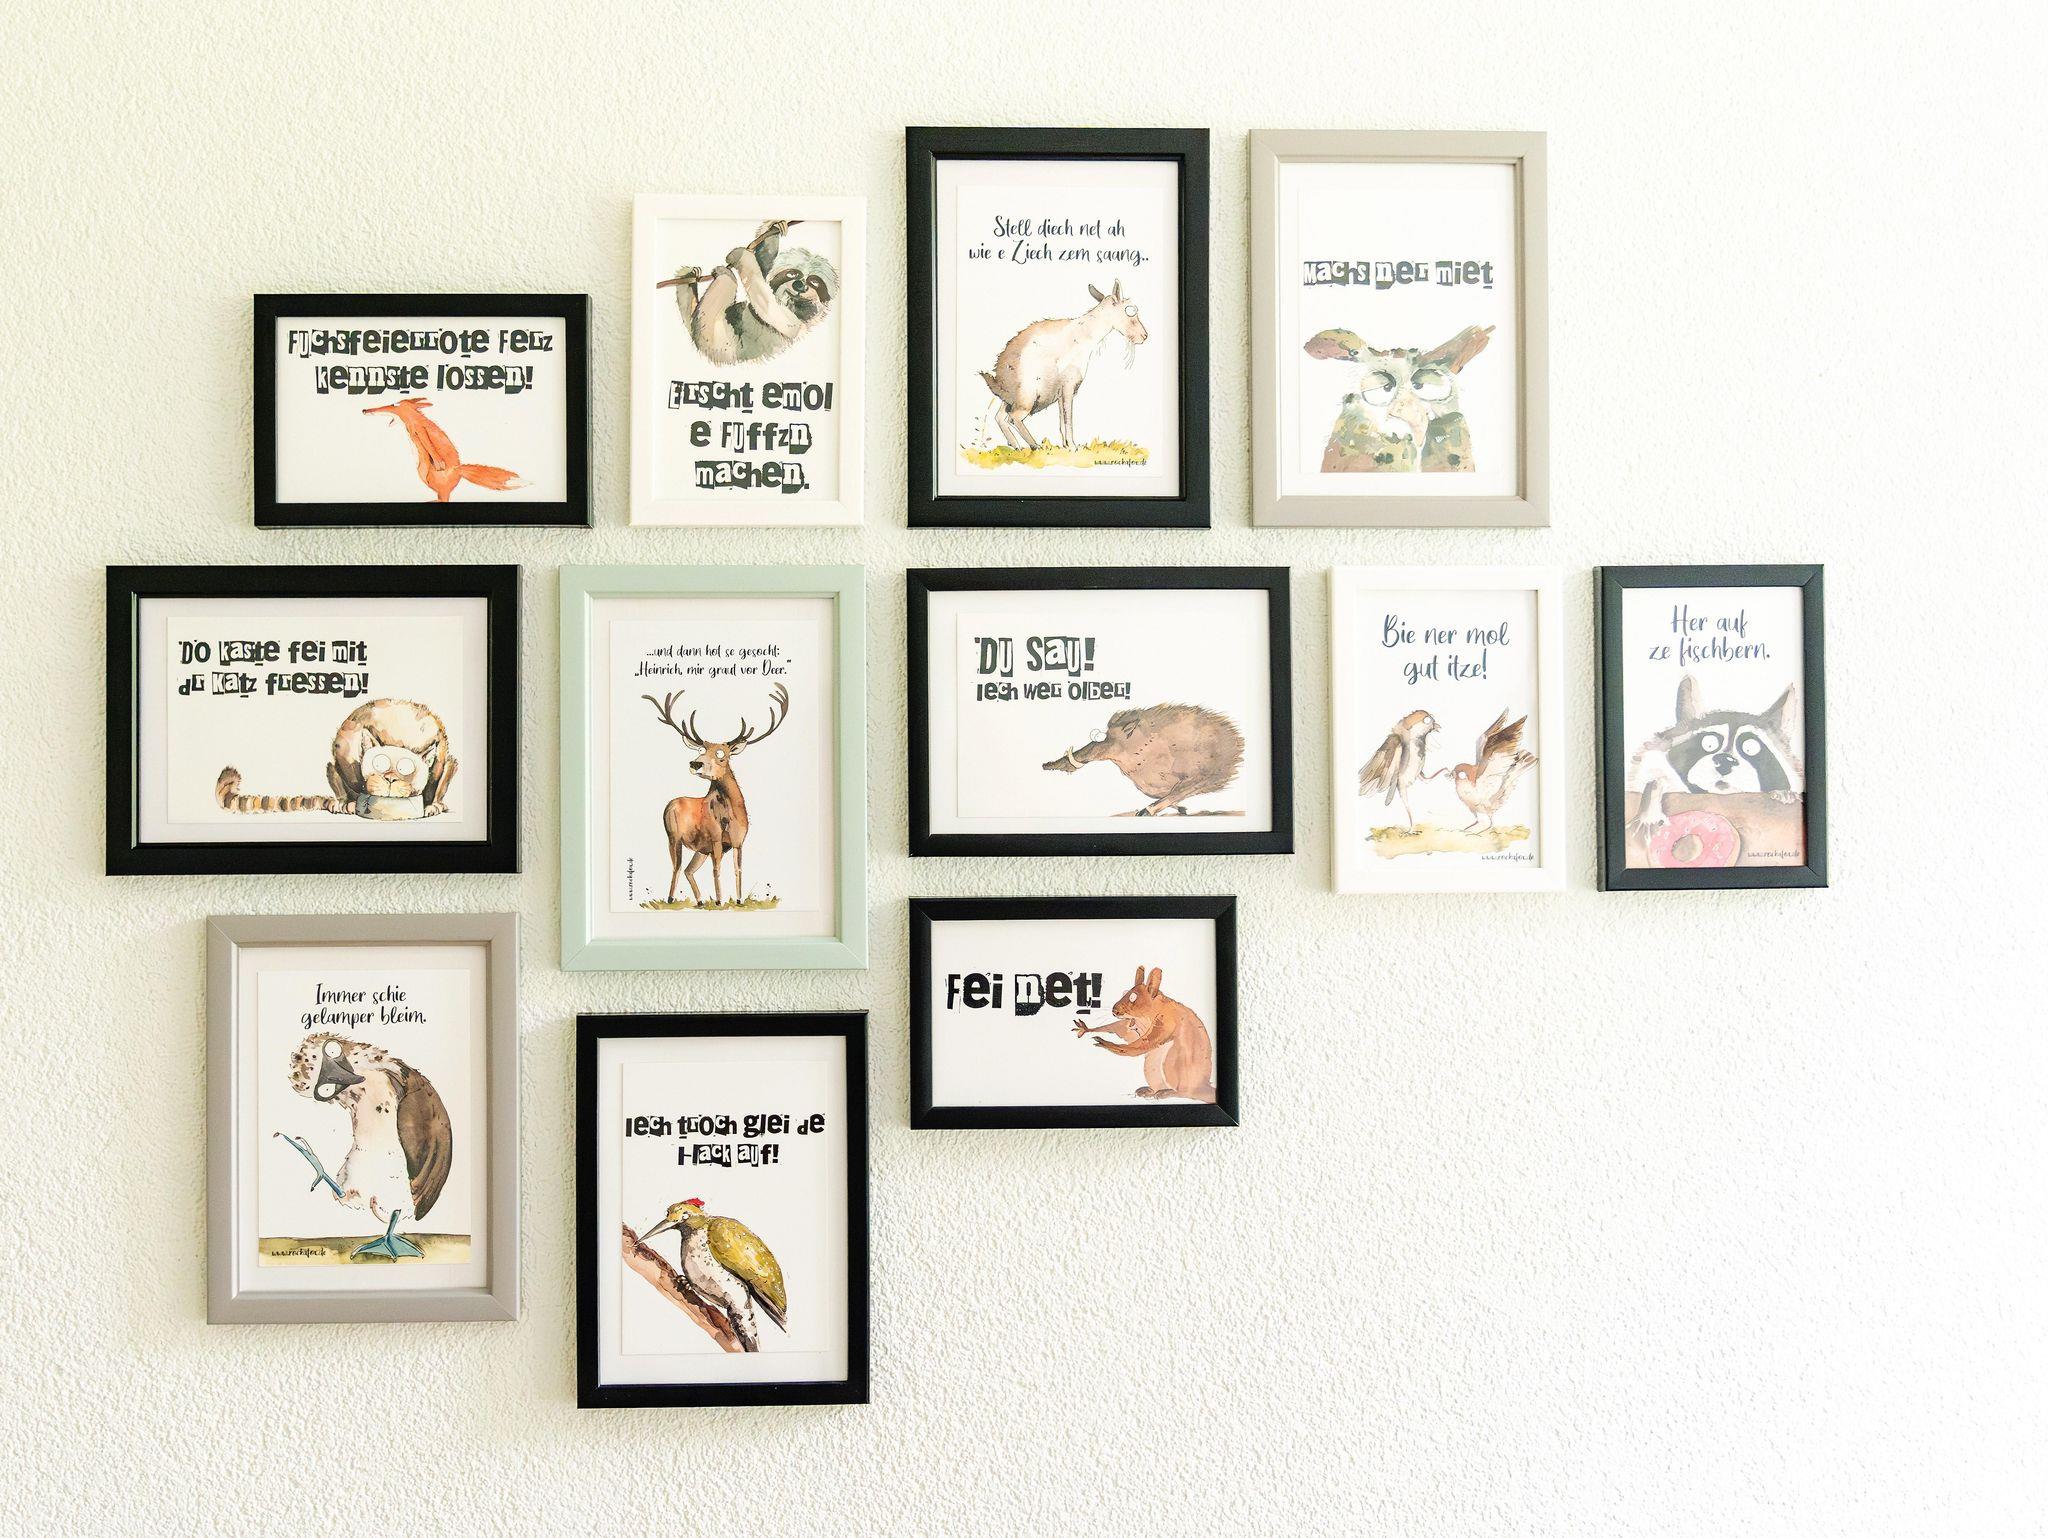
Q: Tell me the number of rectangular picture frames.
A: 12